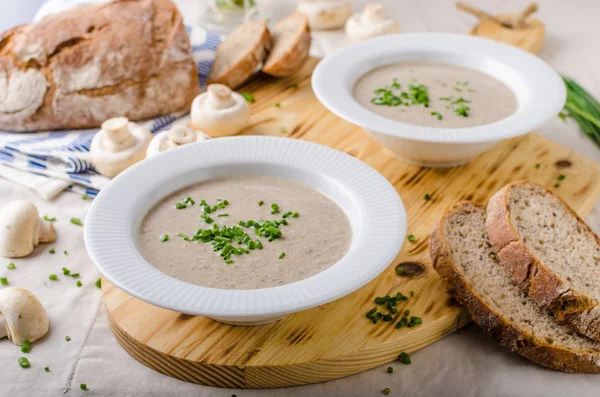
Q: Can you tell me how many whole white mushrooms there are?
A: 7